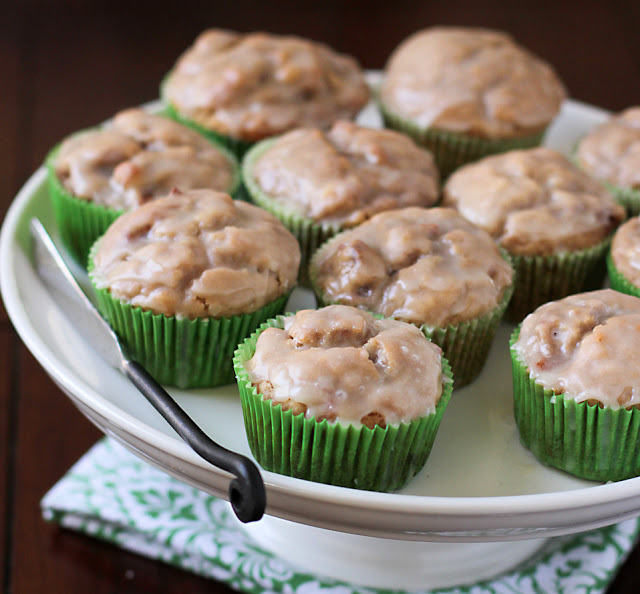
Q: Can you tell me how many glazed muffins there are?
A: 11